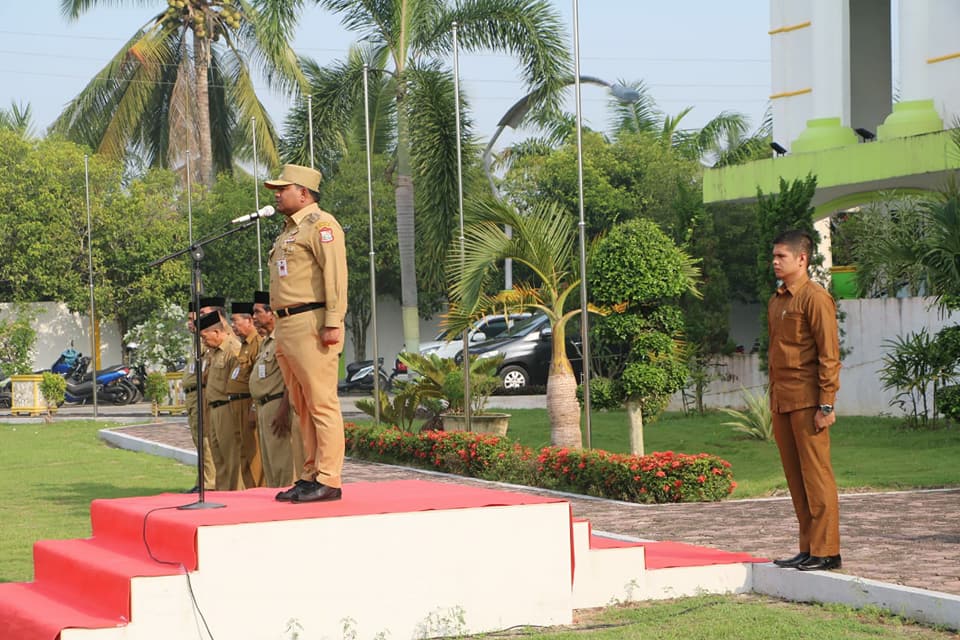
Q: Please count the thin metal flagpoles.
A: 7